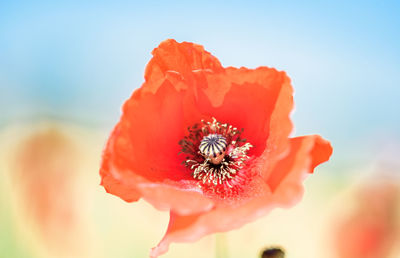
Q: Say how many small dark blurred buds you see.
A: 1